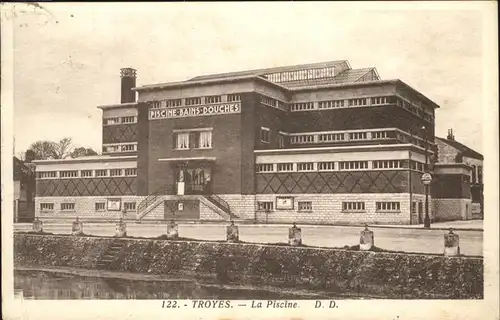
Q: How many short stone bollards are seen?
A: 8